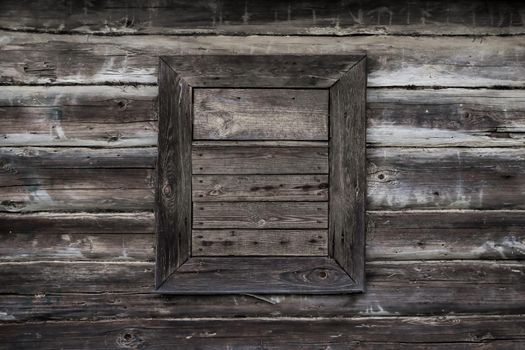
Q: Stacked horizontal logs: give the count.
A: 7